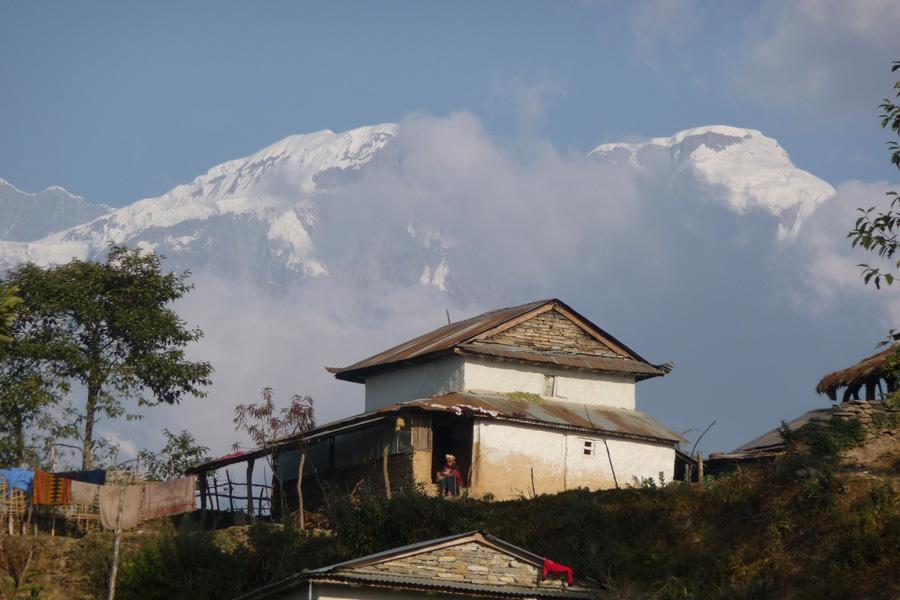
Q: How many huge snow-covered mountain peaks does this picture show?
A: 2